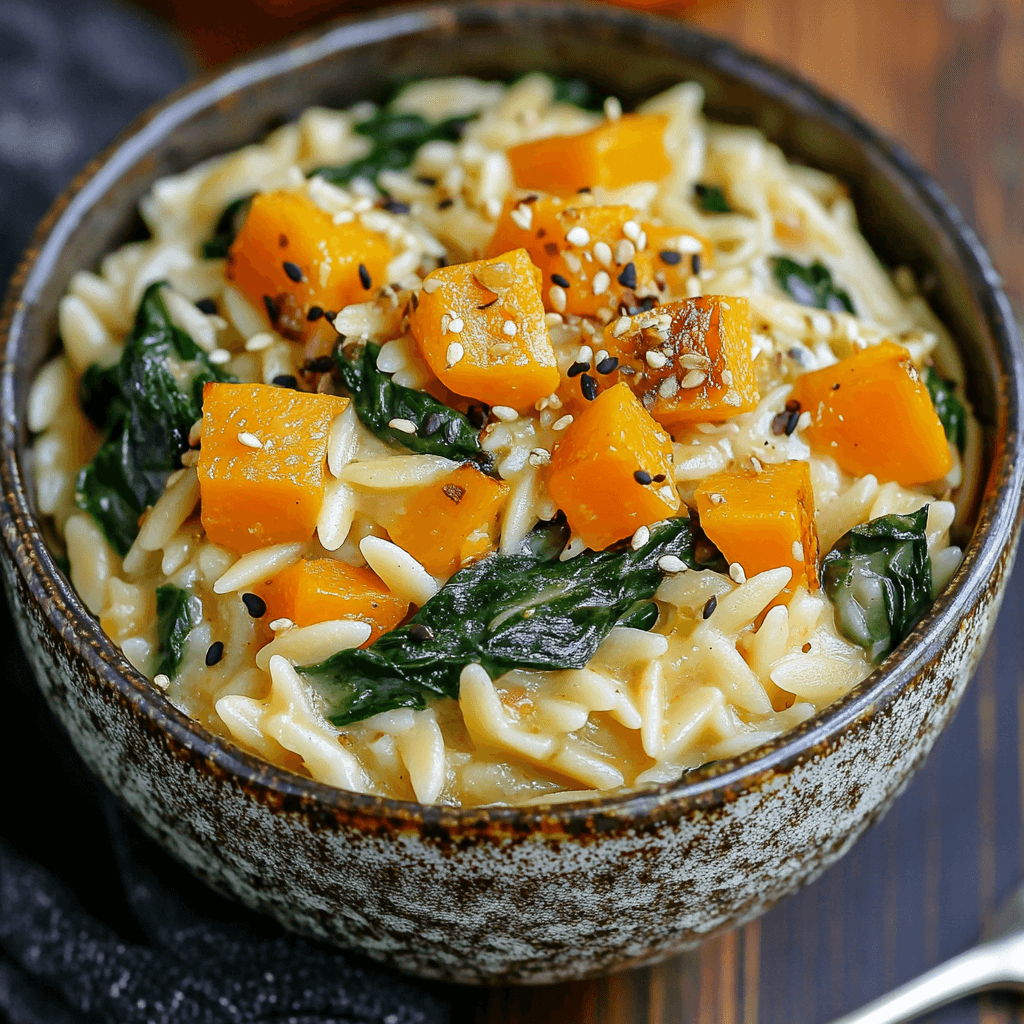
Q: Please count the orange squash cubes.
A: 12